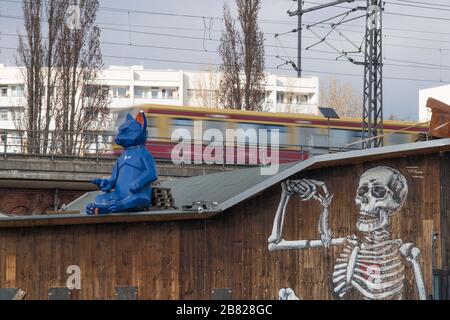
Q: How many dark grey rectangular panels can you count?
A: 4